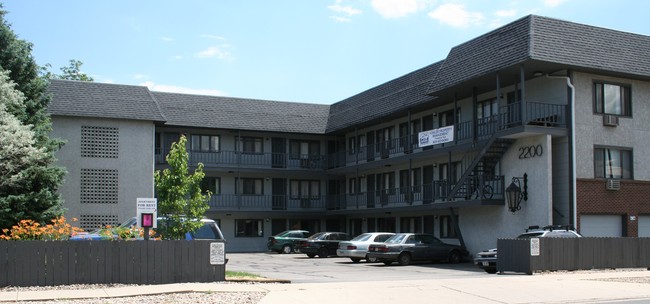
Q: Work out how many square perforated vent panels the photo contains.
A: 3